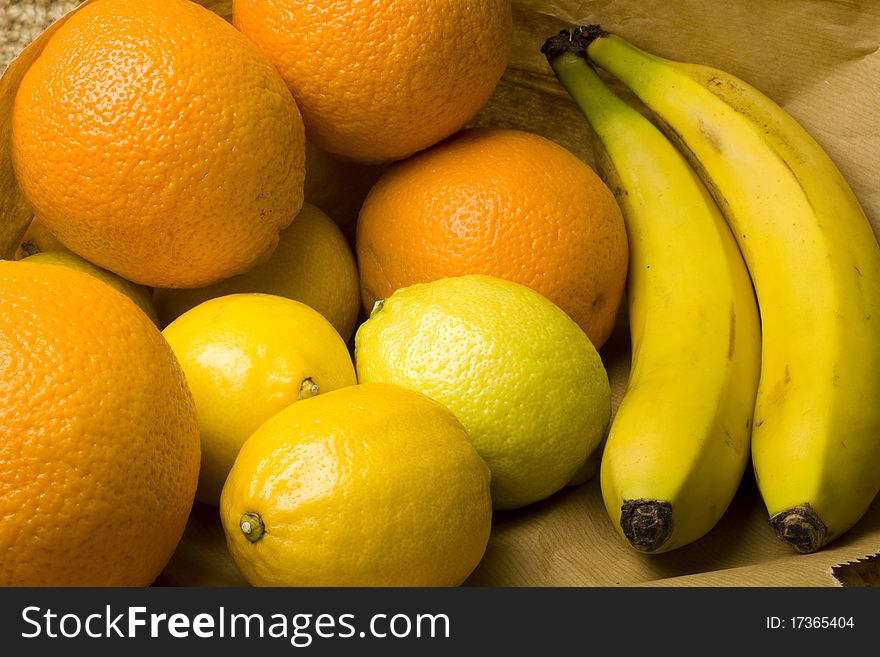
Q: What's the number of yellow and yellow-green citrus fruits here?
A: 5